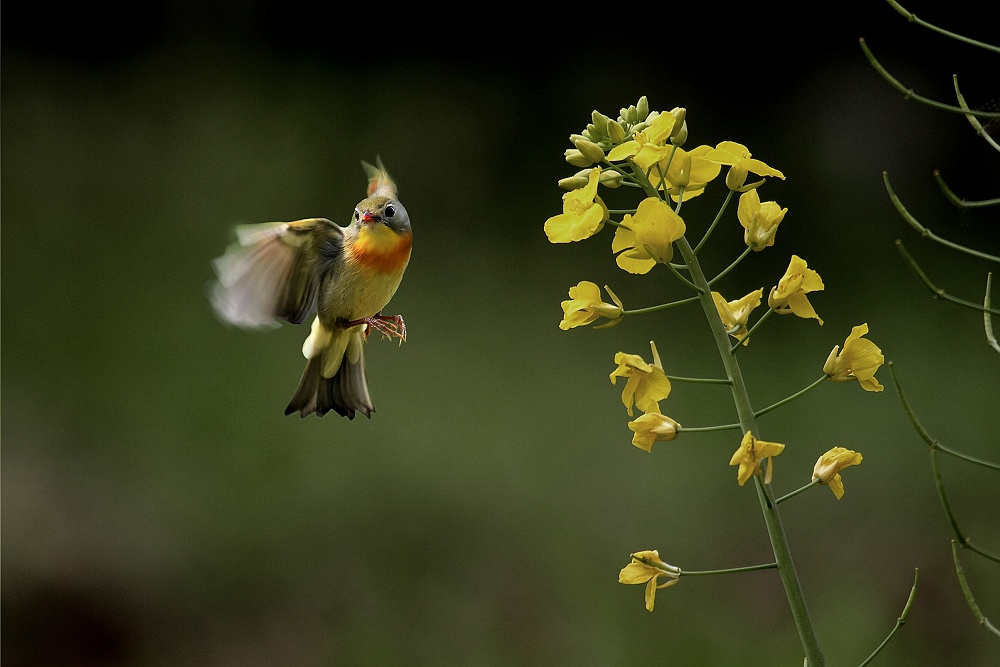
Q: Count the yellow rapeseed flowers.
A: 15